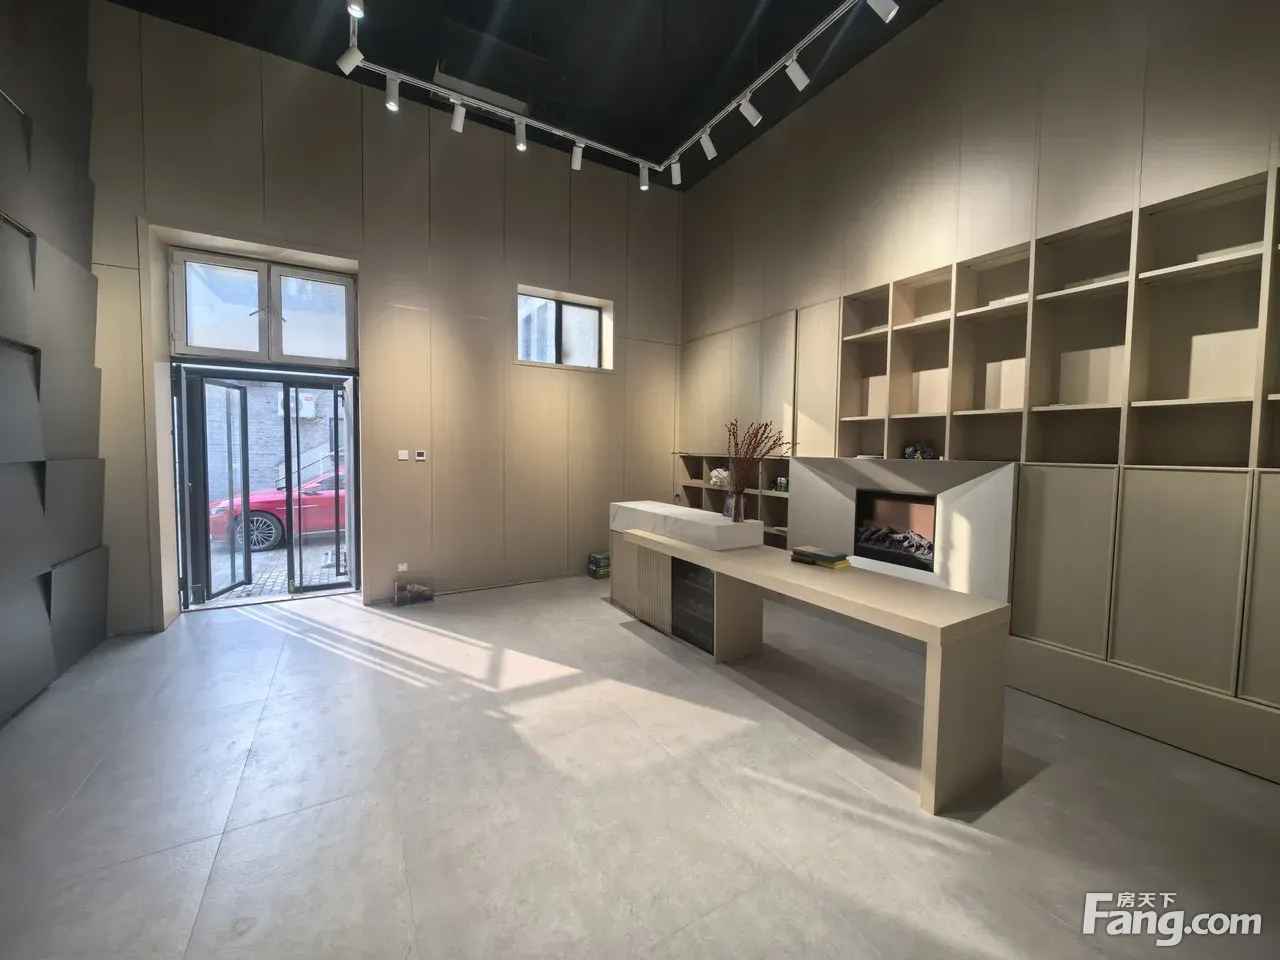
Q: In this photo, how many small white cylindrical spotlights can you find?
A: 12